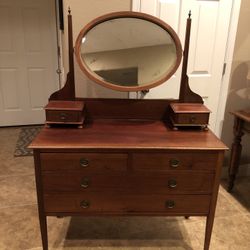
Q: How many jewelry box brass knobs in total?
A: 2